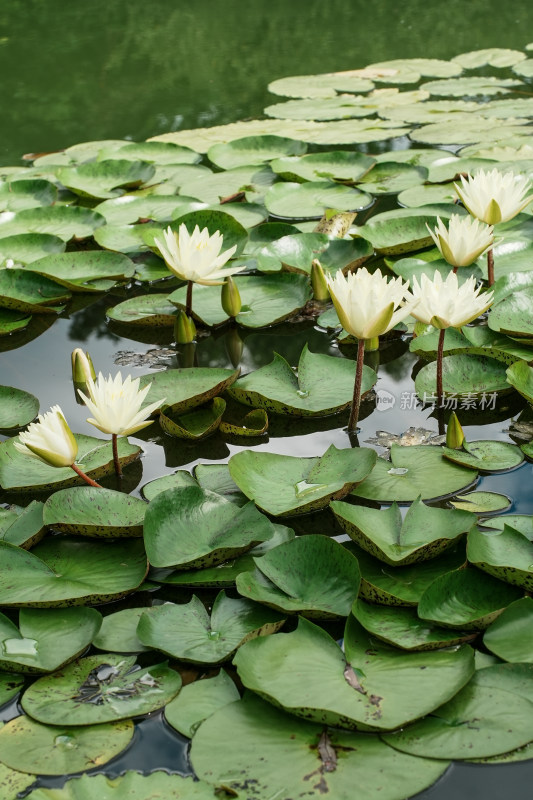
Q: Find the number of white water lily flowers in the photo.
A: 7